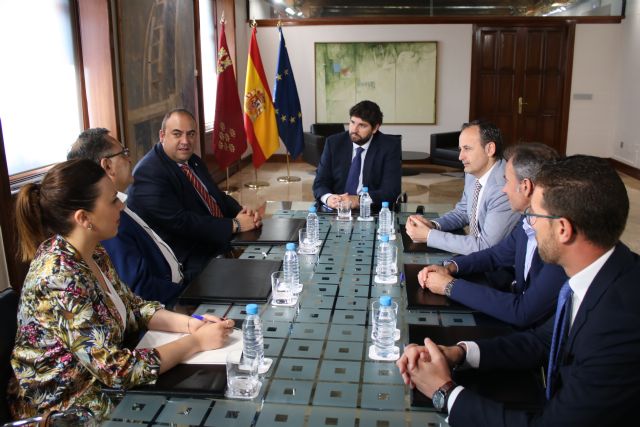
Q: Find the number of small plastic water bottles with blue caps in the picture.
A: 7